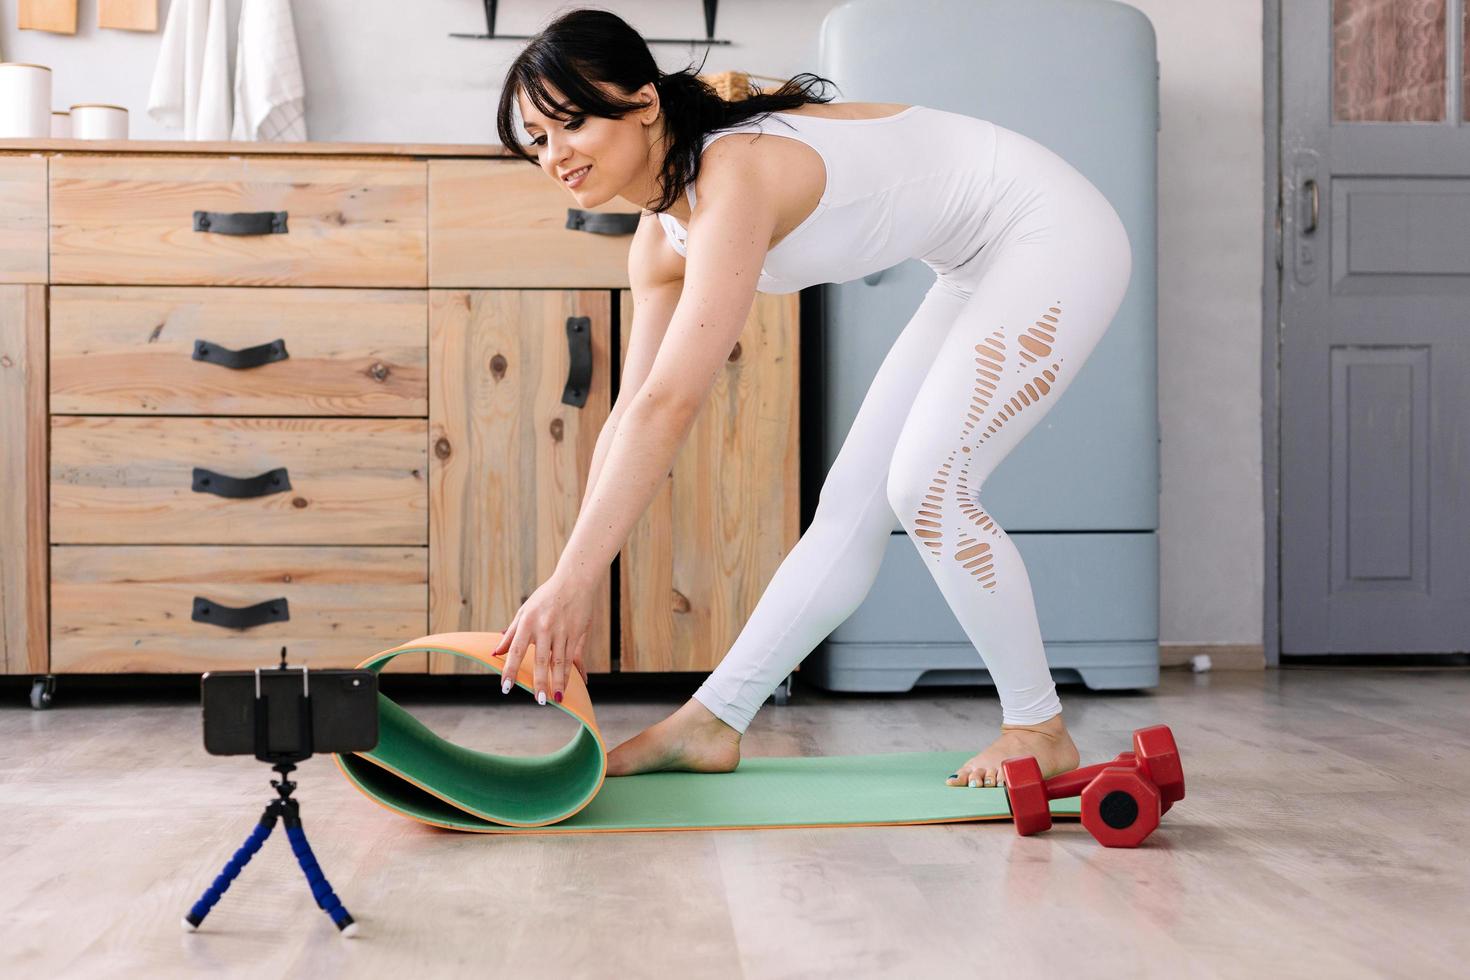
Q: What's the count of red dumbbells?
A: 2